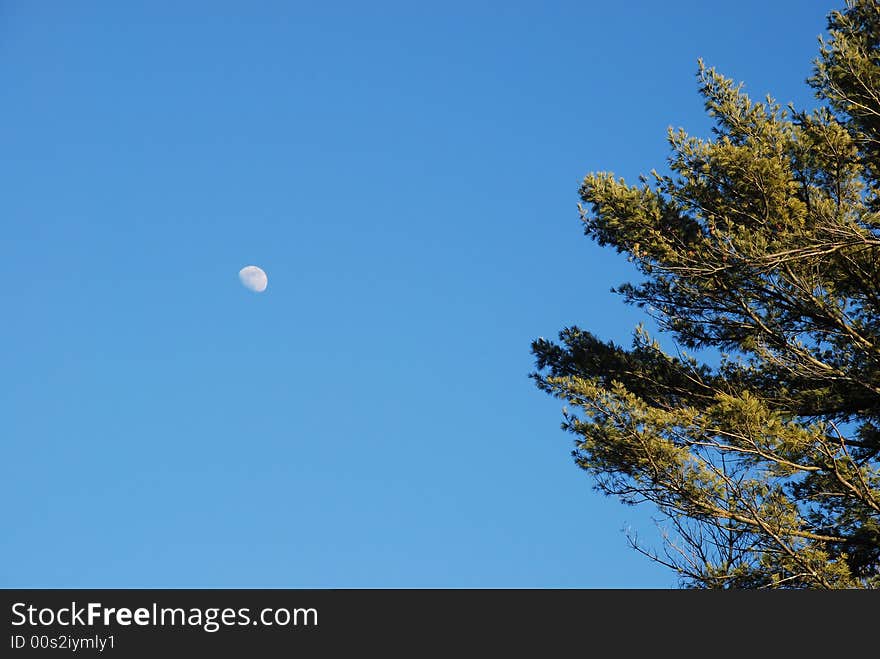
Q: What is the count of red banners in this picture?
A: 0